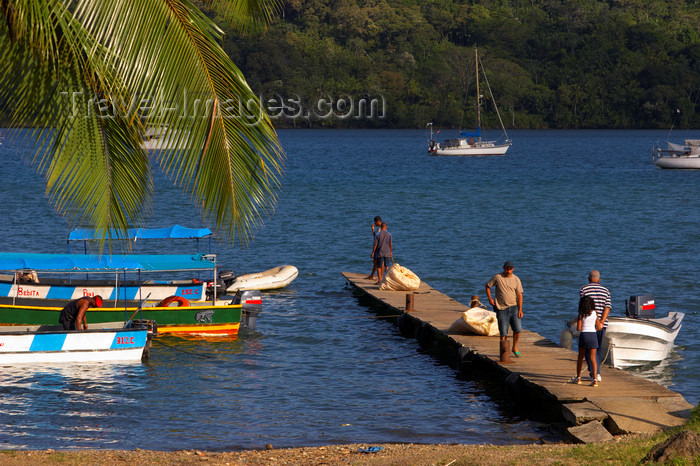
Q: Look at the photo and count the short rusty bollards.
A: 3